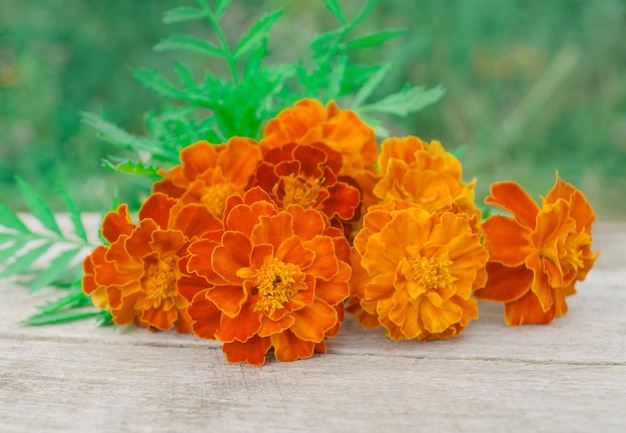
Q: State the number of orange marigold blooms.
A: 8